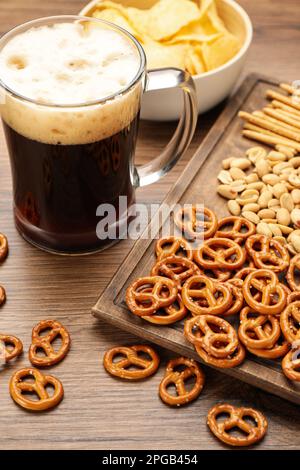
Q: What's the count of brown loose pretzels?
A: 8